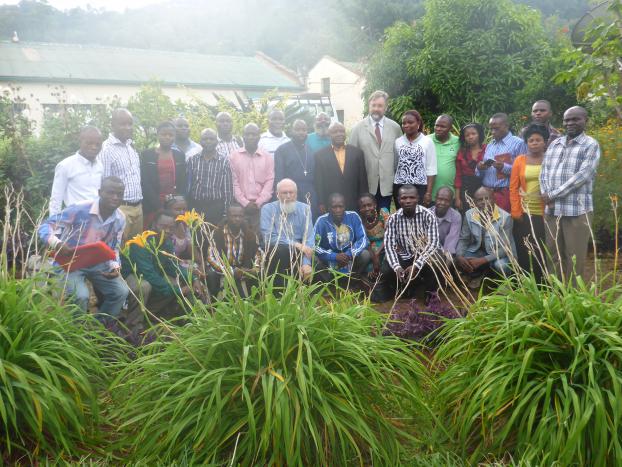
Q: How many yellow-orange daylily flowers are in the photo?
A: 2